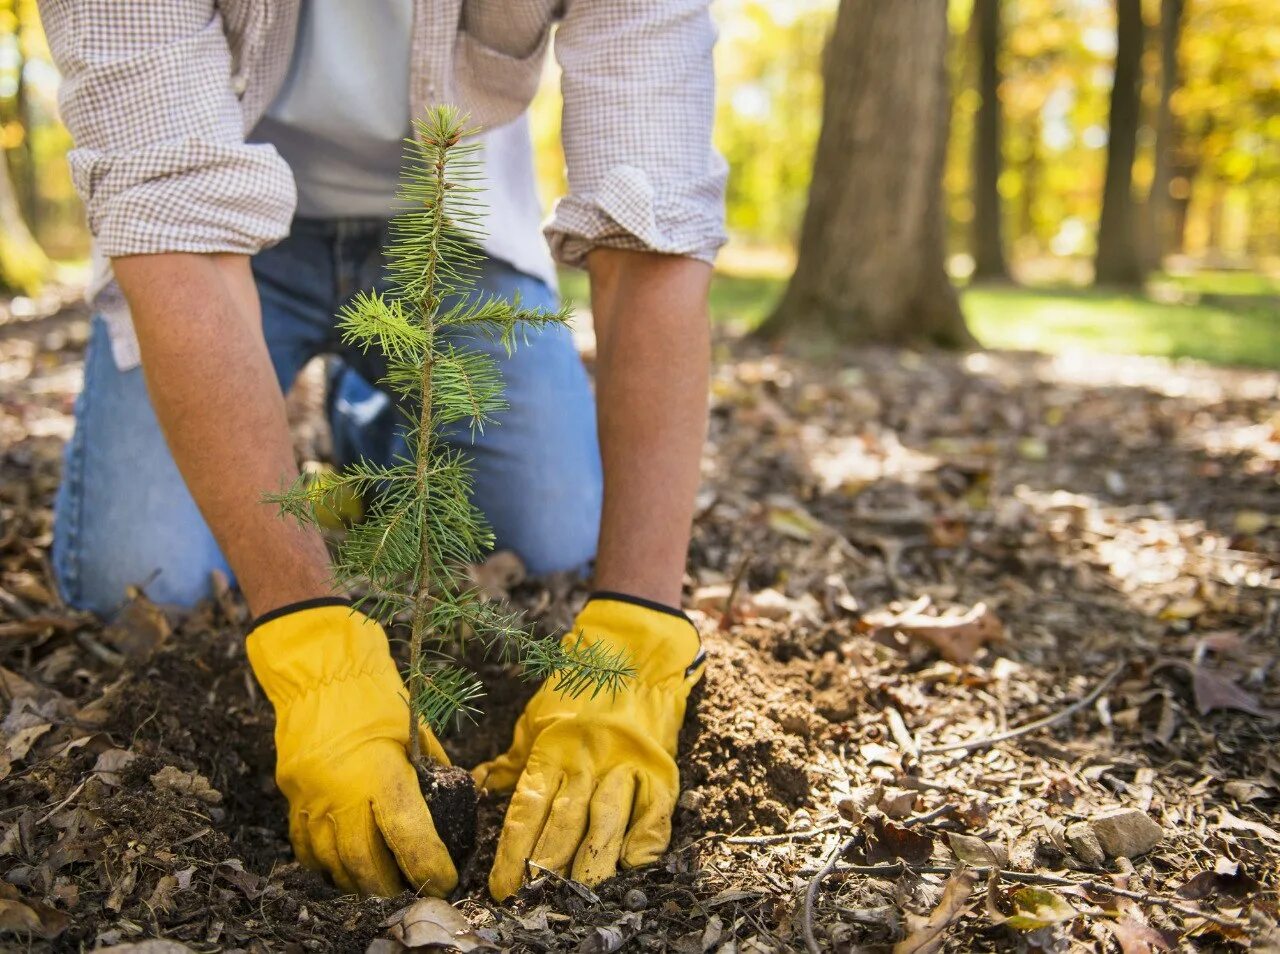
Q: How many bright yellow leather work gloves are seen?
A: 2